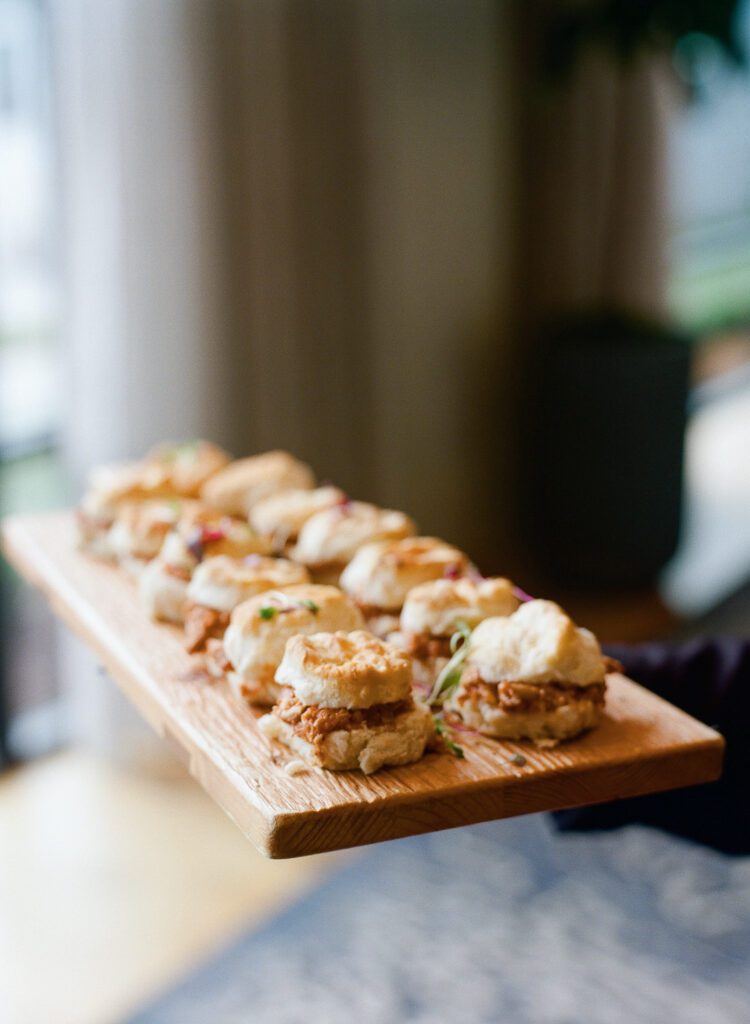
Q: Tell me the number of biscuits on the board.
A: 13